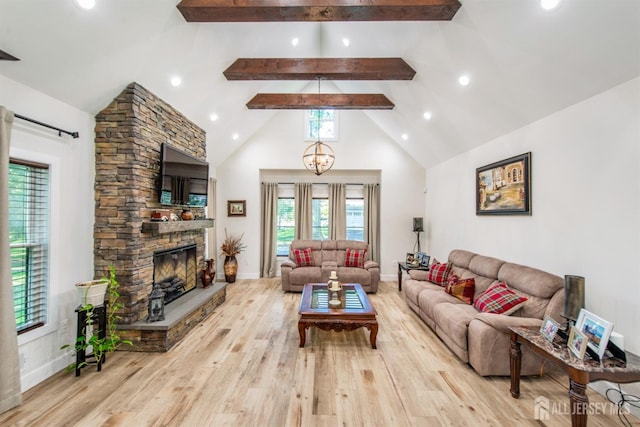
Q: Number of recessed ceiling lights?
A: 10